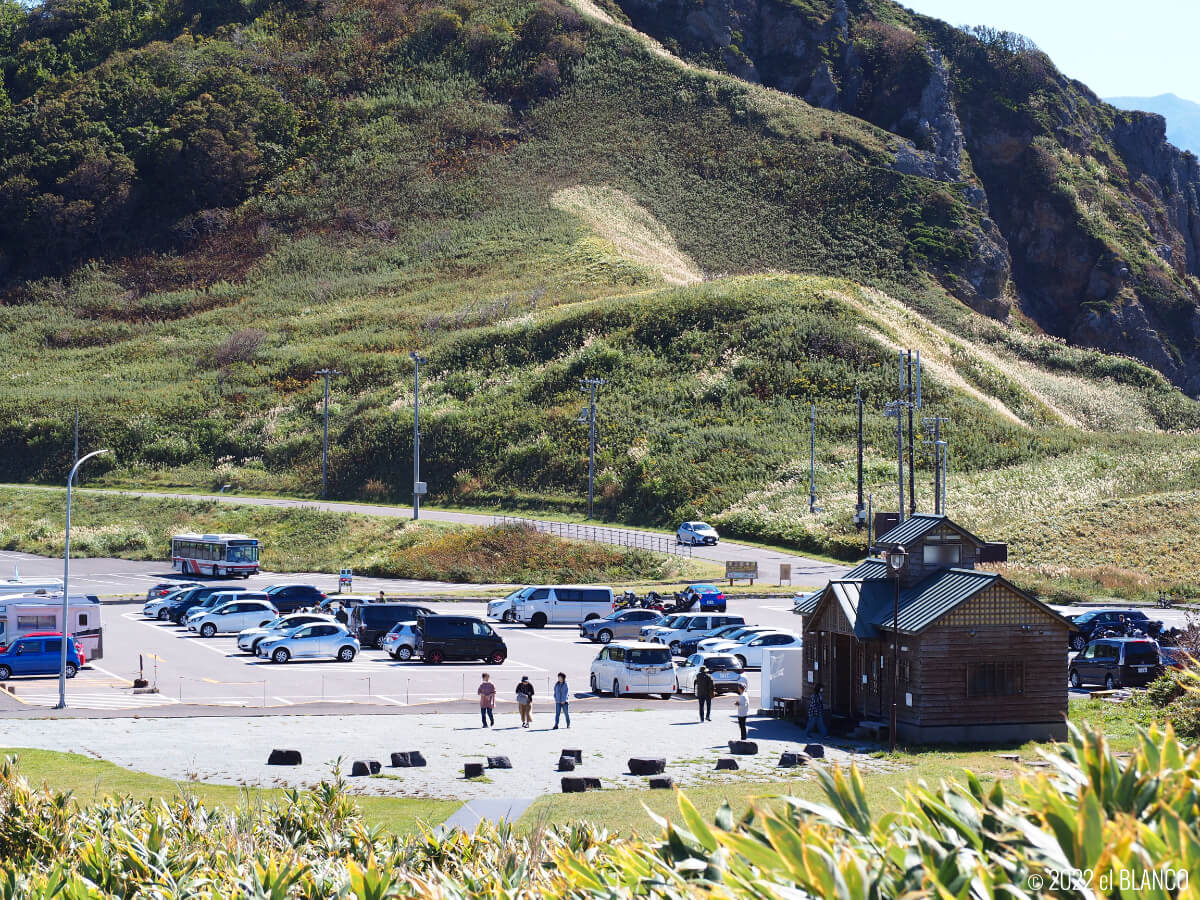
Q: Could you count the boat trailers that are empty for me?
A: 0